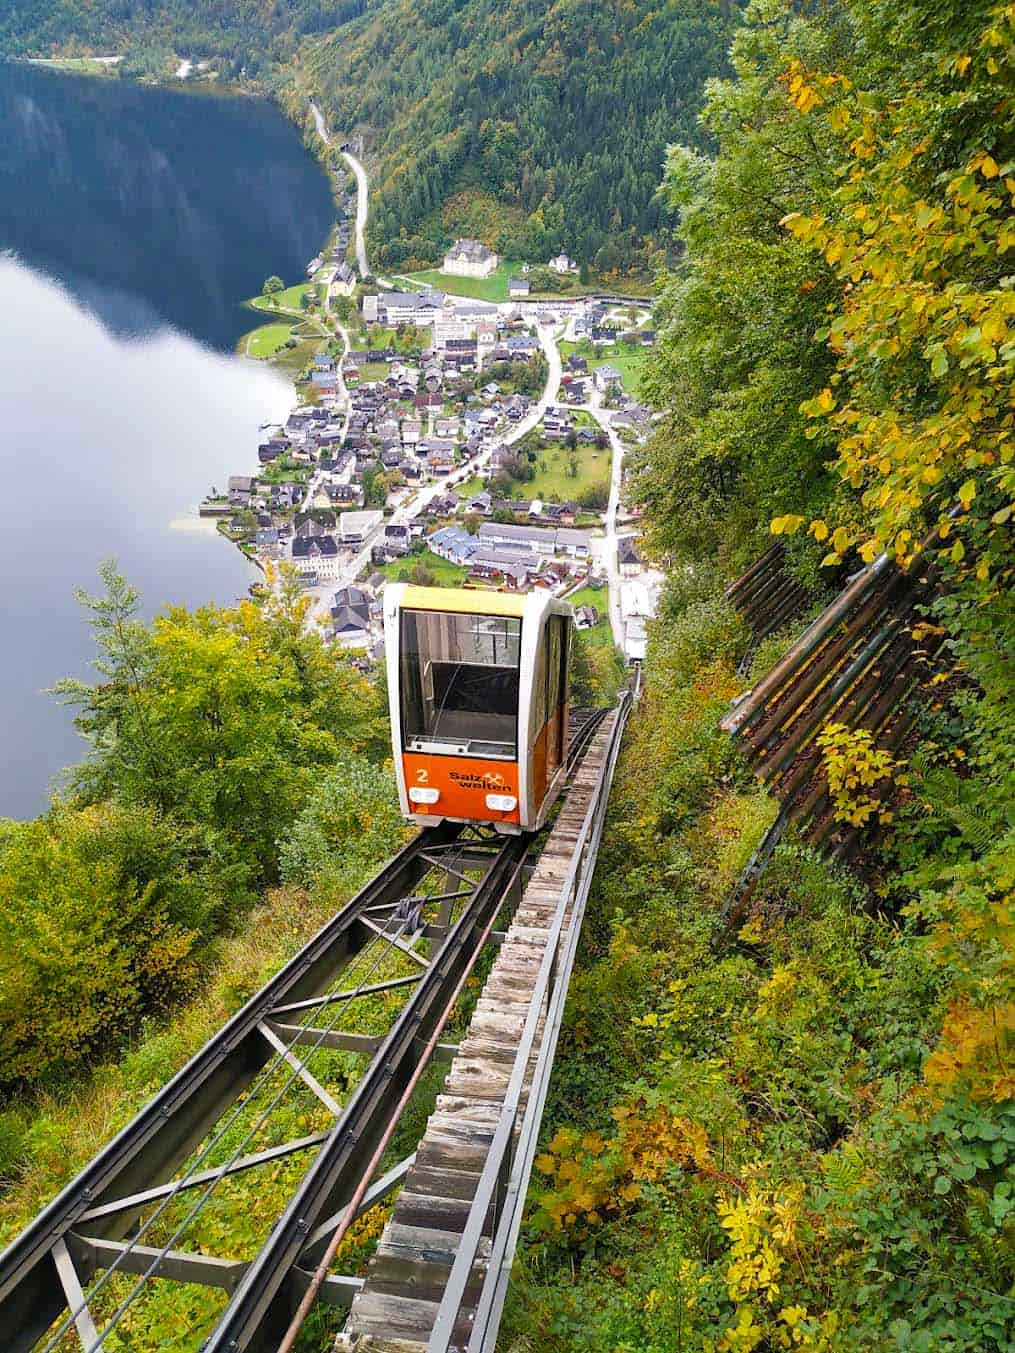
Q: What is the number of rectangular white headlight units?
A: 2